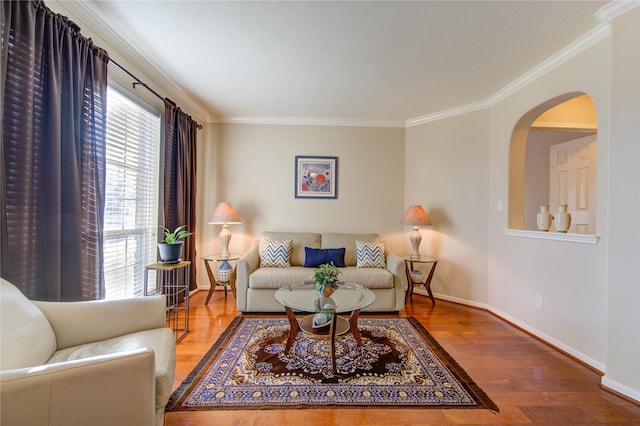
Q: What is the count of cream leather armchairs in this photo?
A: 1